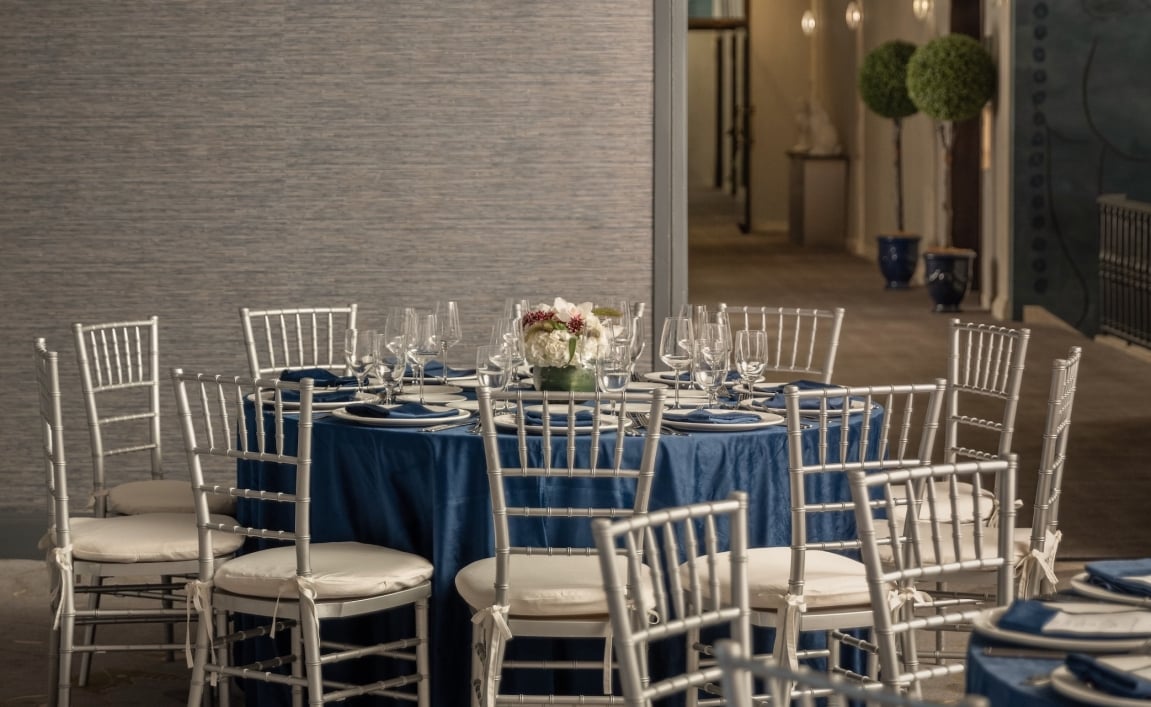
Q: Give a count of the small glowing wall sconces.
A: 3